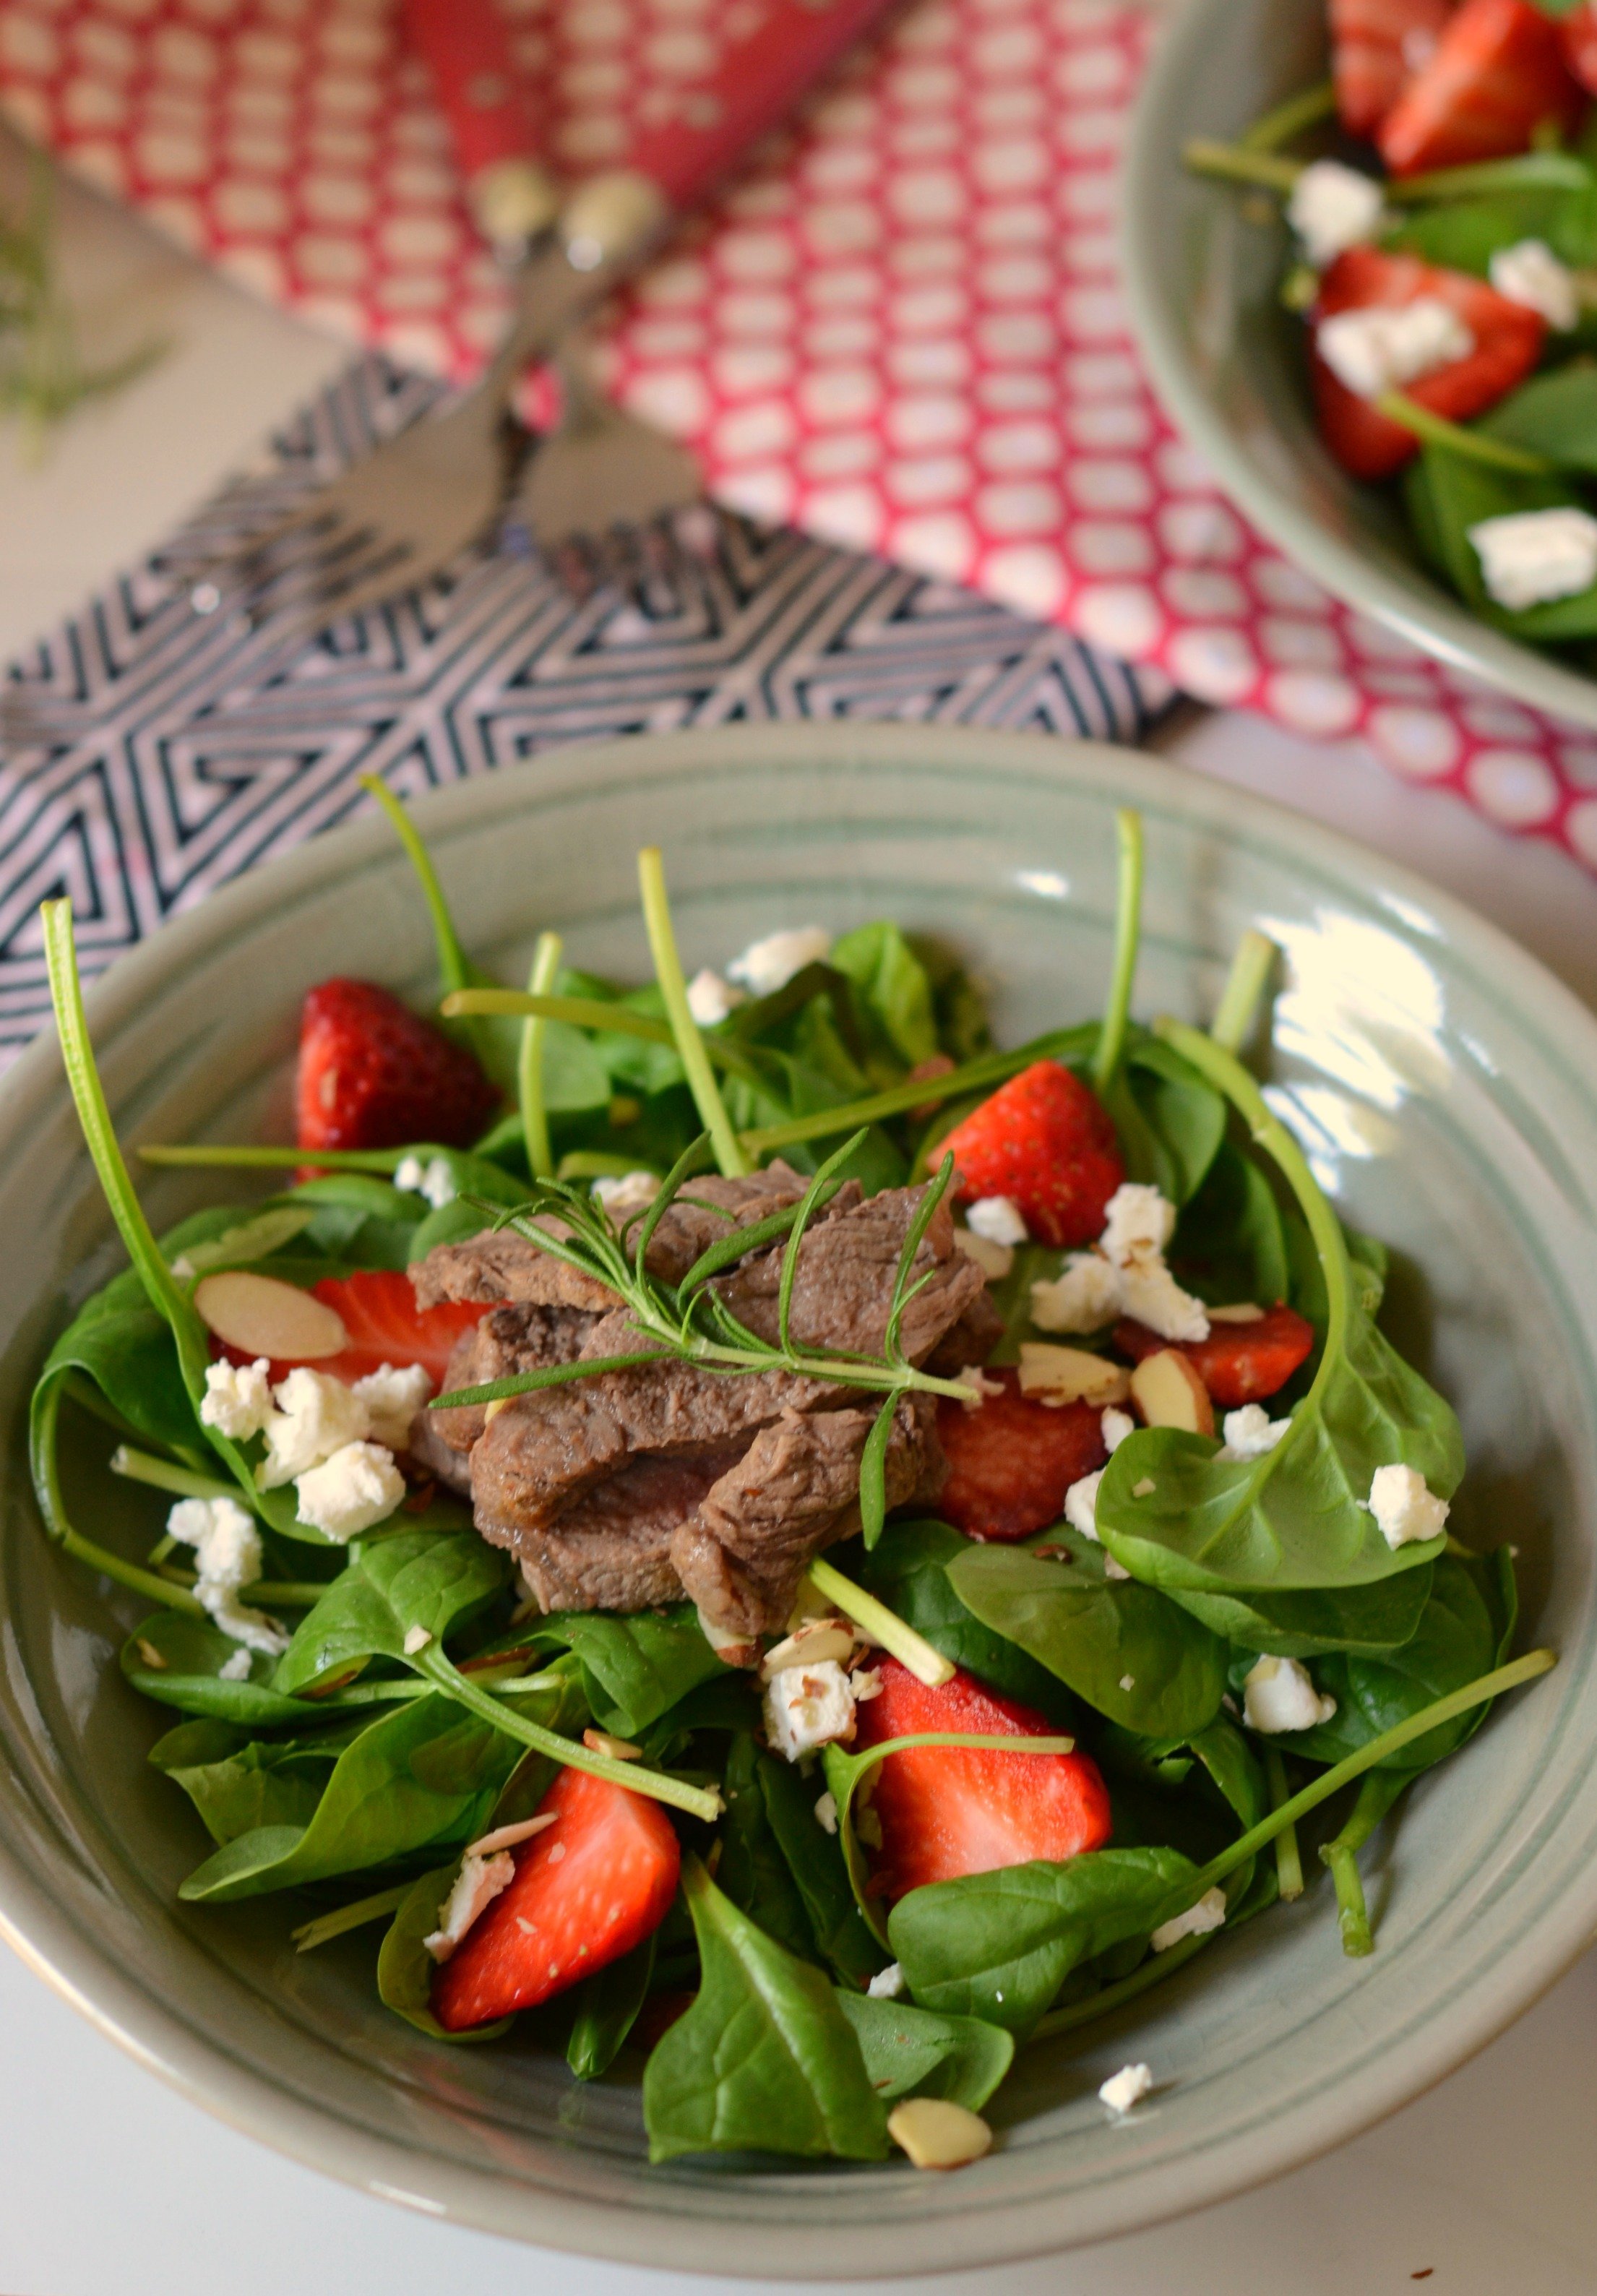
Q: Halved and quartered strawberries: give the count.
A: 11